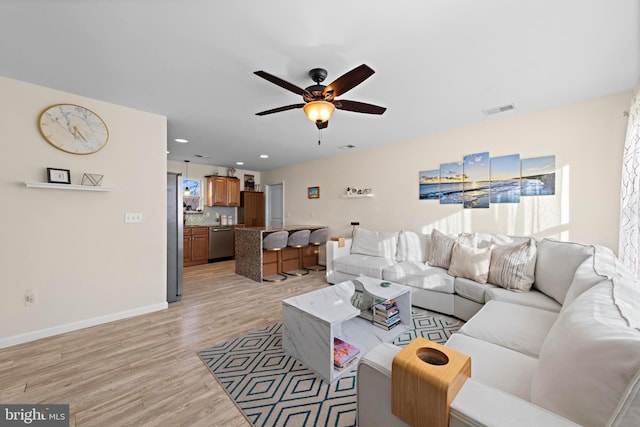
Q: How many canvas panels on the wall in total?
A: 5